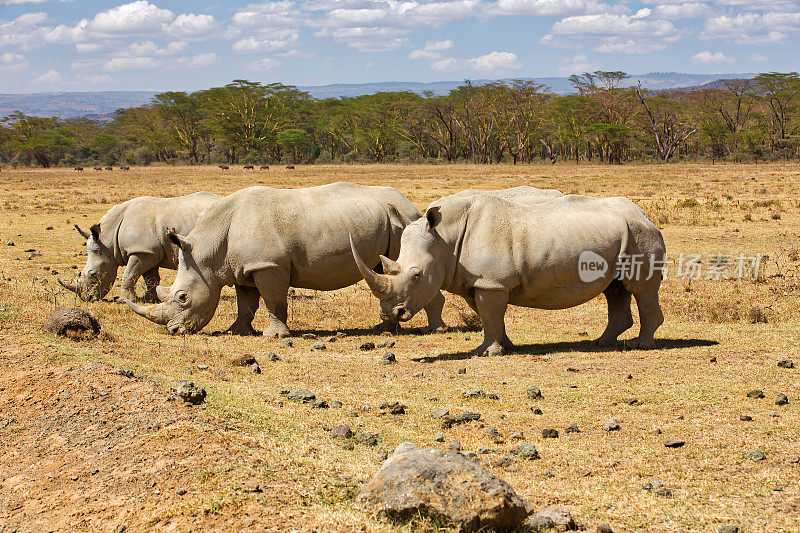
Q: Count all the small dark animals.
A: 8